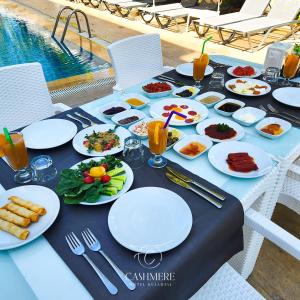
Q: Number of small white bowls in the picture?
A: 12